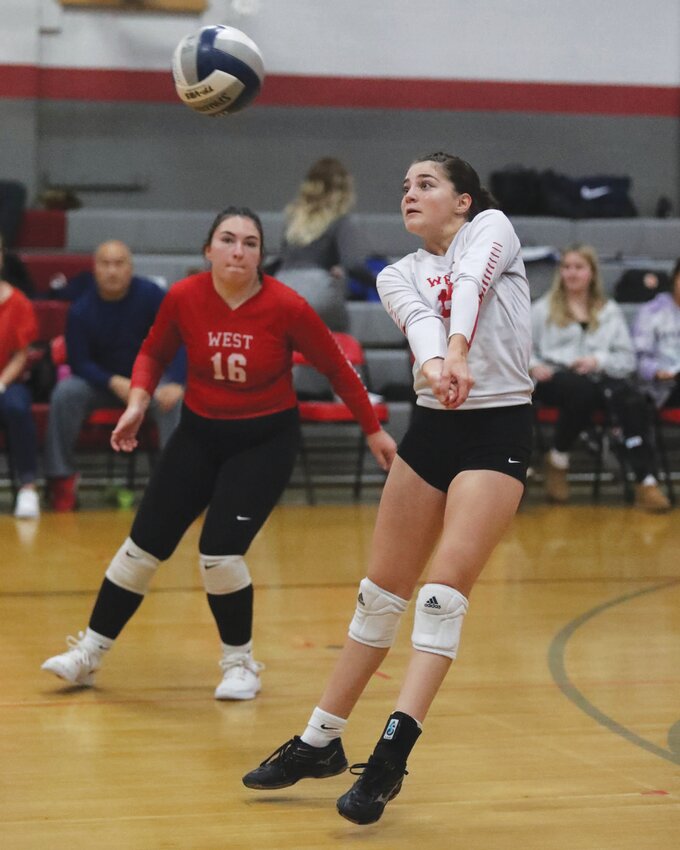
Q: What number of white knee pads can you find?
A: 4